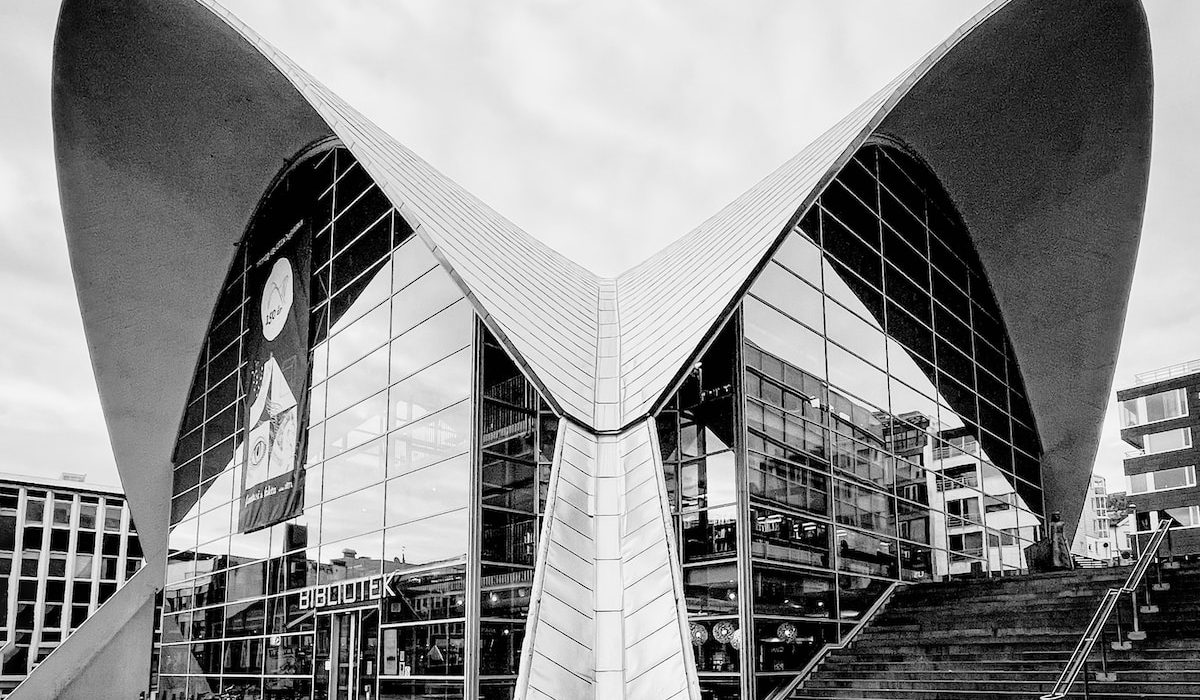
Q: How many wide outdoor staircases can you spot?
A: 1